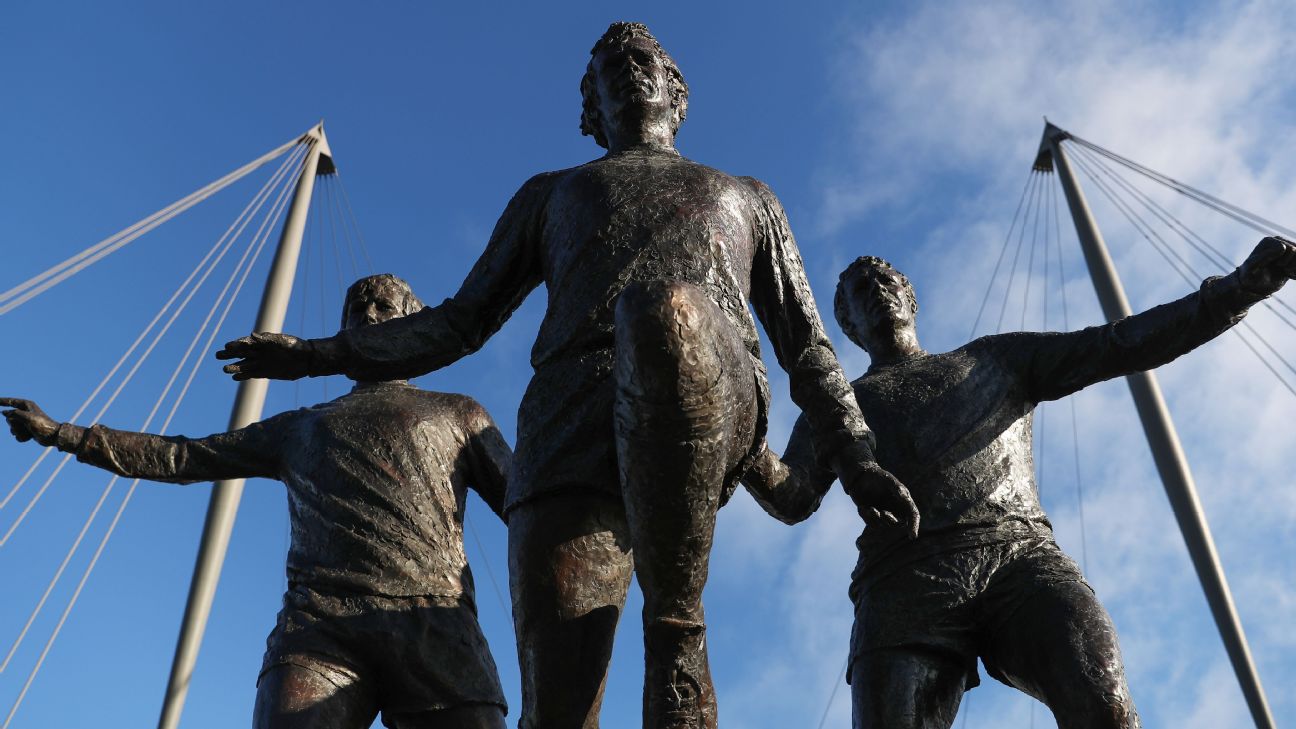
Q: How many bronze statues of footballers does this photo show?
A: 3